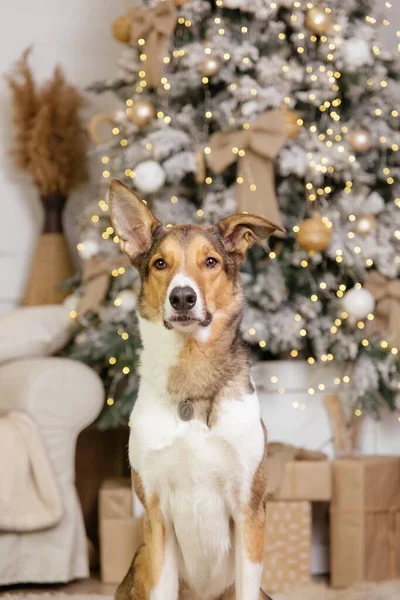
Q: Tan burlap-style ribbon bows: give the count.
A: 4